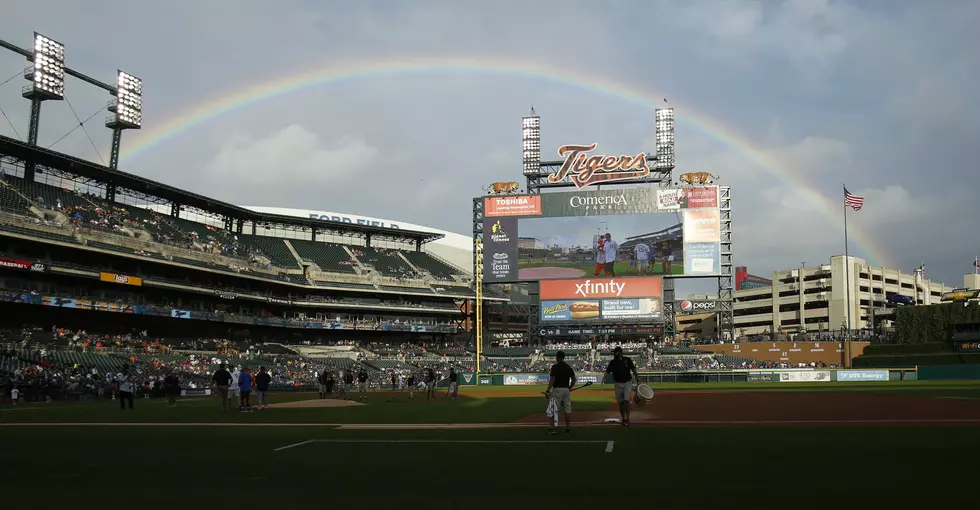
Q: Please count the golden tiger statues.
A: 2